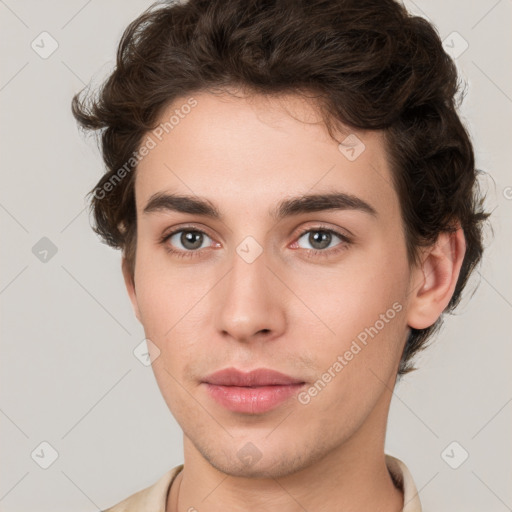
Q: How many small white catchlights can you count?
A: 4